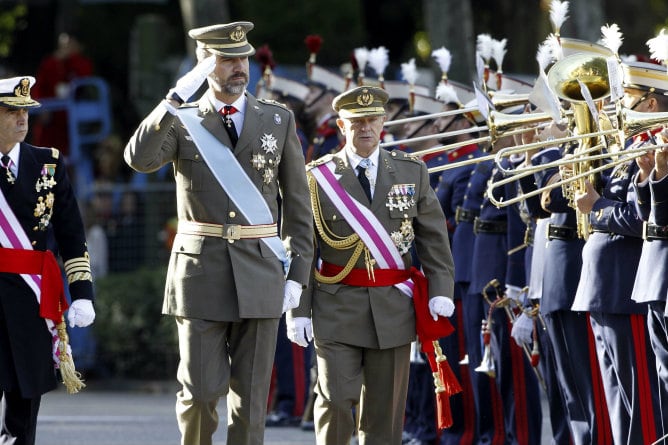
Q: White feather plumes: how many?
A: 12